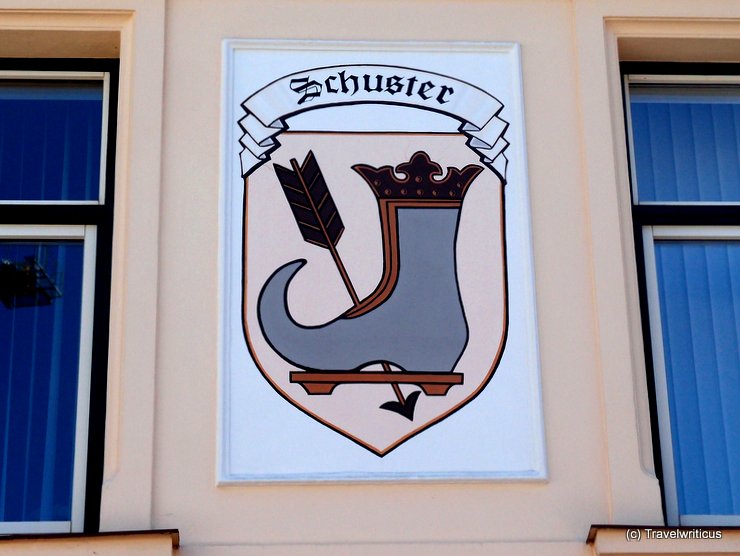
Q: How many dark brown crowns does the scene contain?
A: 1